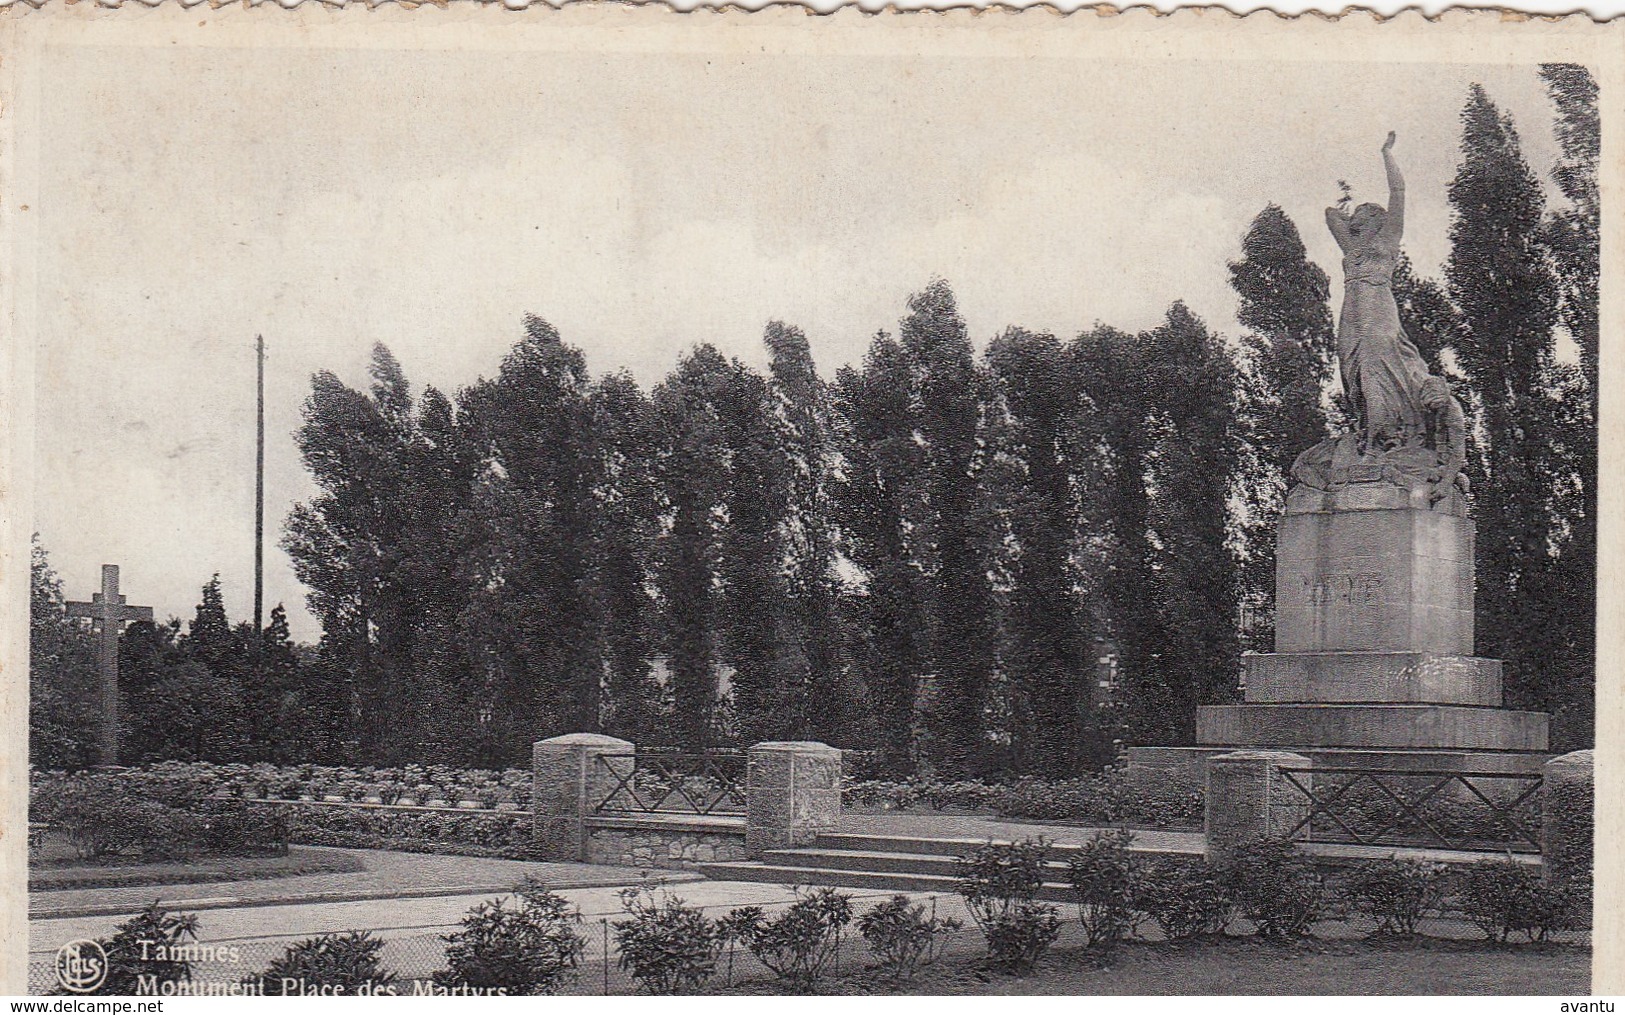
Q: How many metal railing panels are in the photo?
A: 2